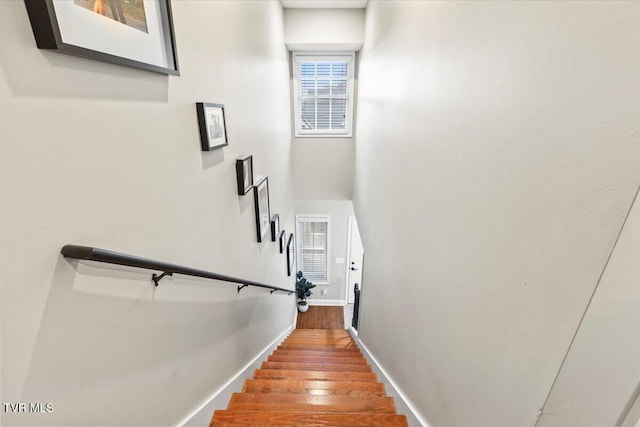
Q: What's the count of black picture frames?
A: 7